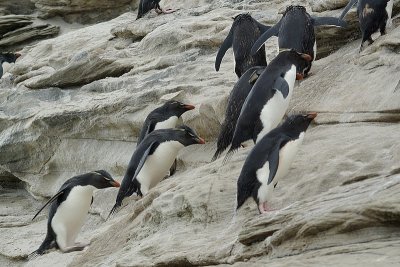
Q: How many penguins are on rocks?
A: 11